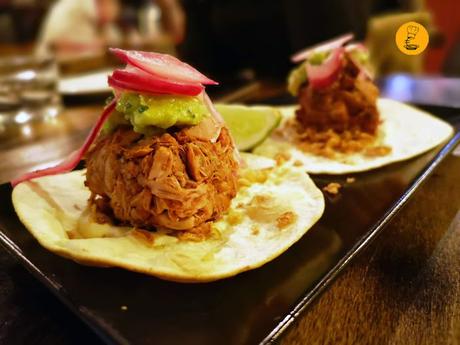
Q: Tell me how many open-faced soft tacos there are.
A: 2